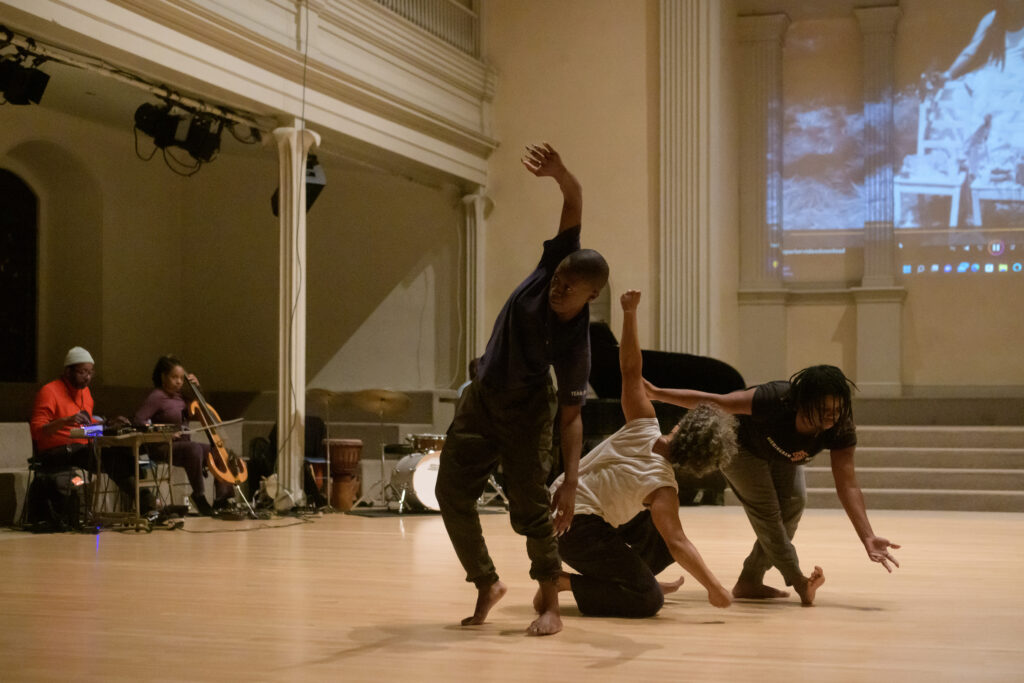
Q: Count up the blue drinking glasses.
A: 0